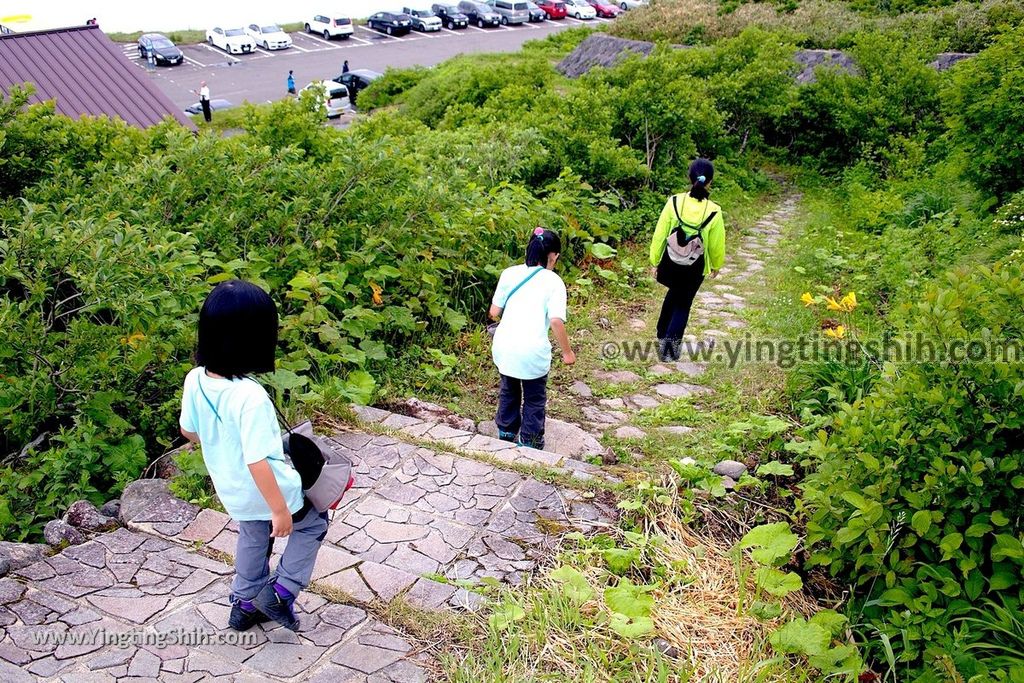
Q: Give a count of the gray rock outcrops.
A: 3